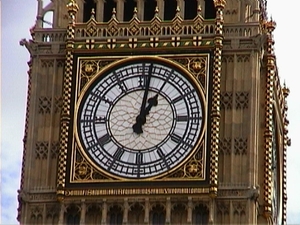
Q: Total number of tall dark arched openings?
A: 7